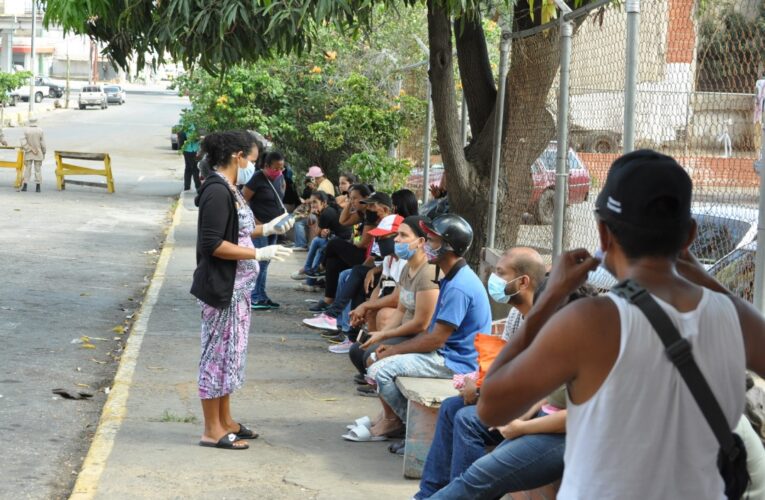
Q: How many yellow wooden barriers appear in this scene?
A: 2